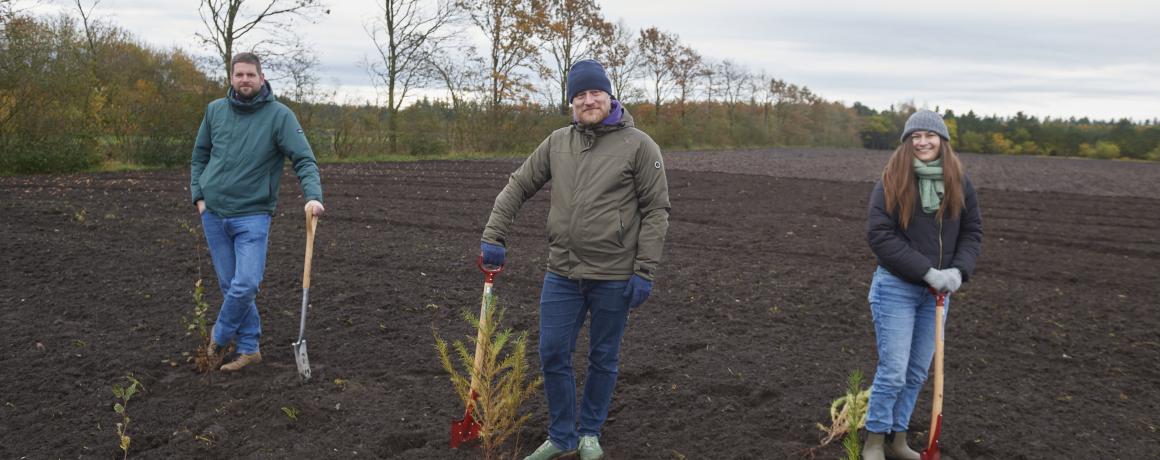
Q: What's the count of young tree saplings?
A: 4